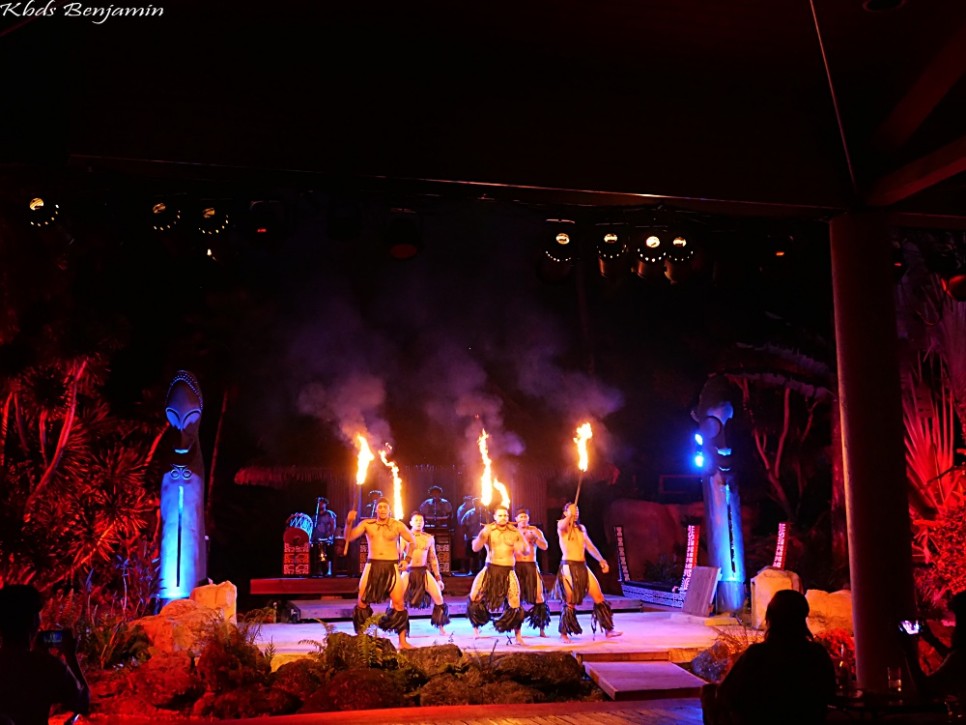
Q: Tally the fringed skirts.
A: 5